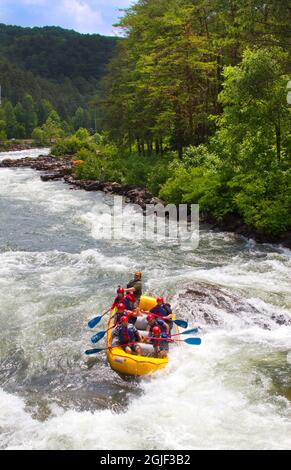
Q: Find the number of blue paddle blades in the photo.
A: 6